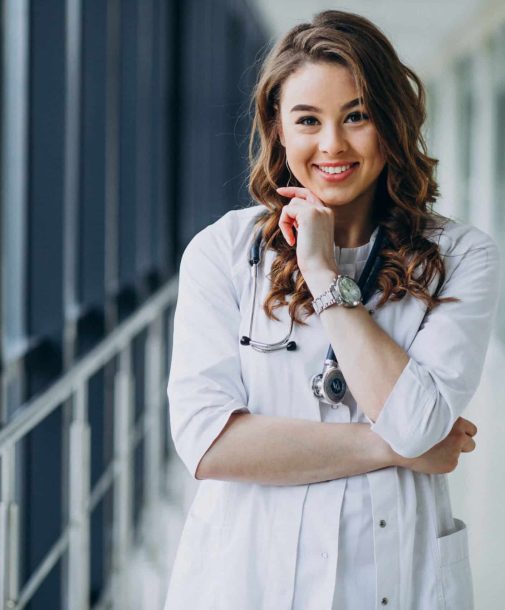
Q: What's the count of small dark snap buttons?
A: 2